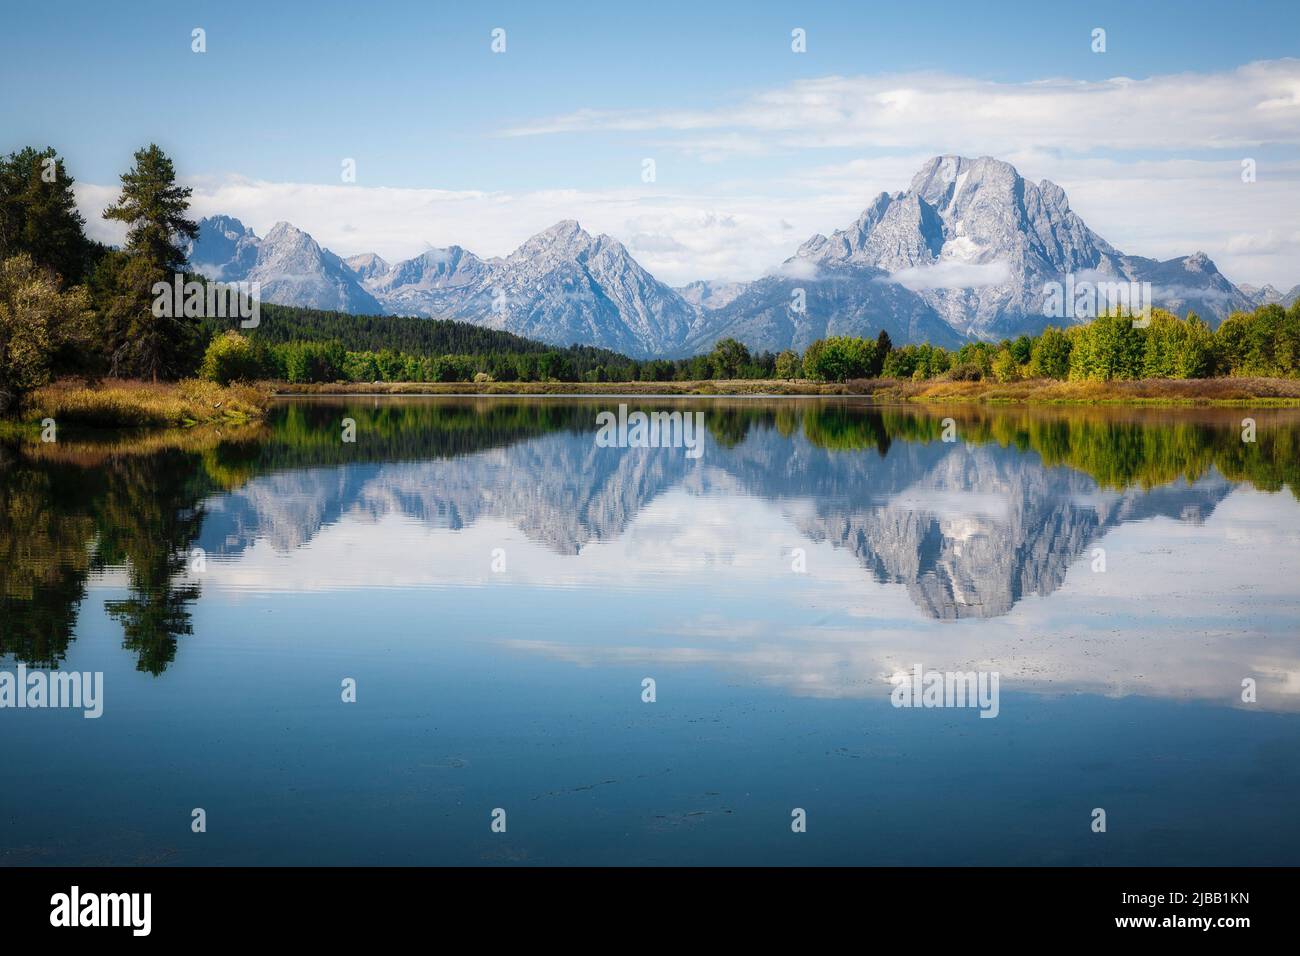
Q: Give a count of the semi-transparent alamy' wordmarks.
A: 5